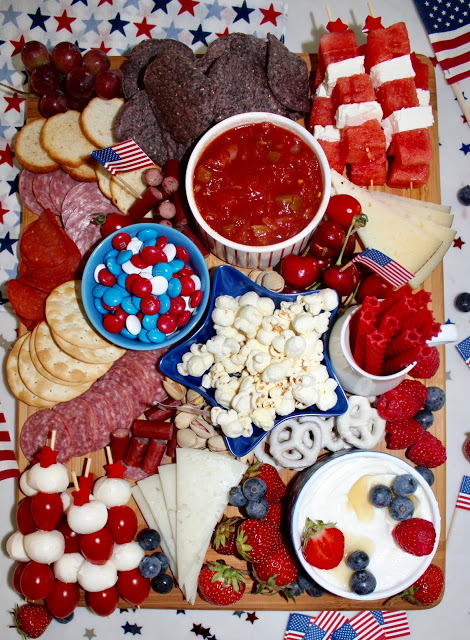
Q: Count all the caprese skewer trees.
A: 5